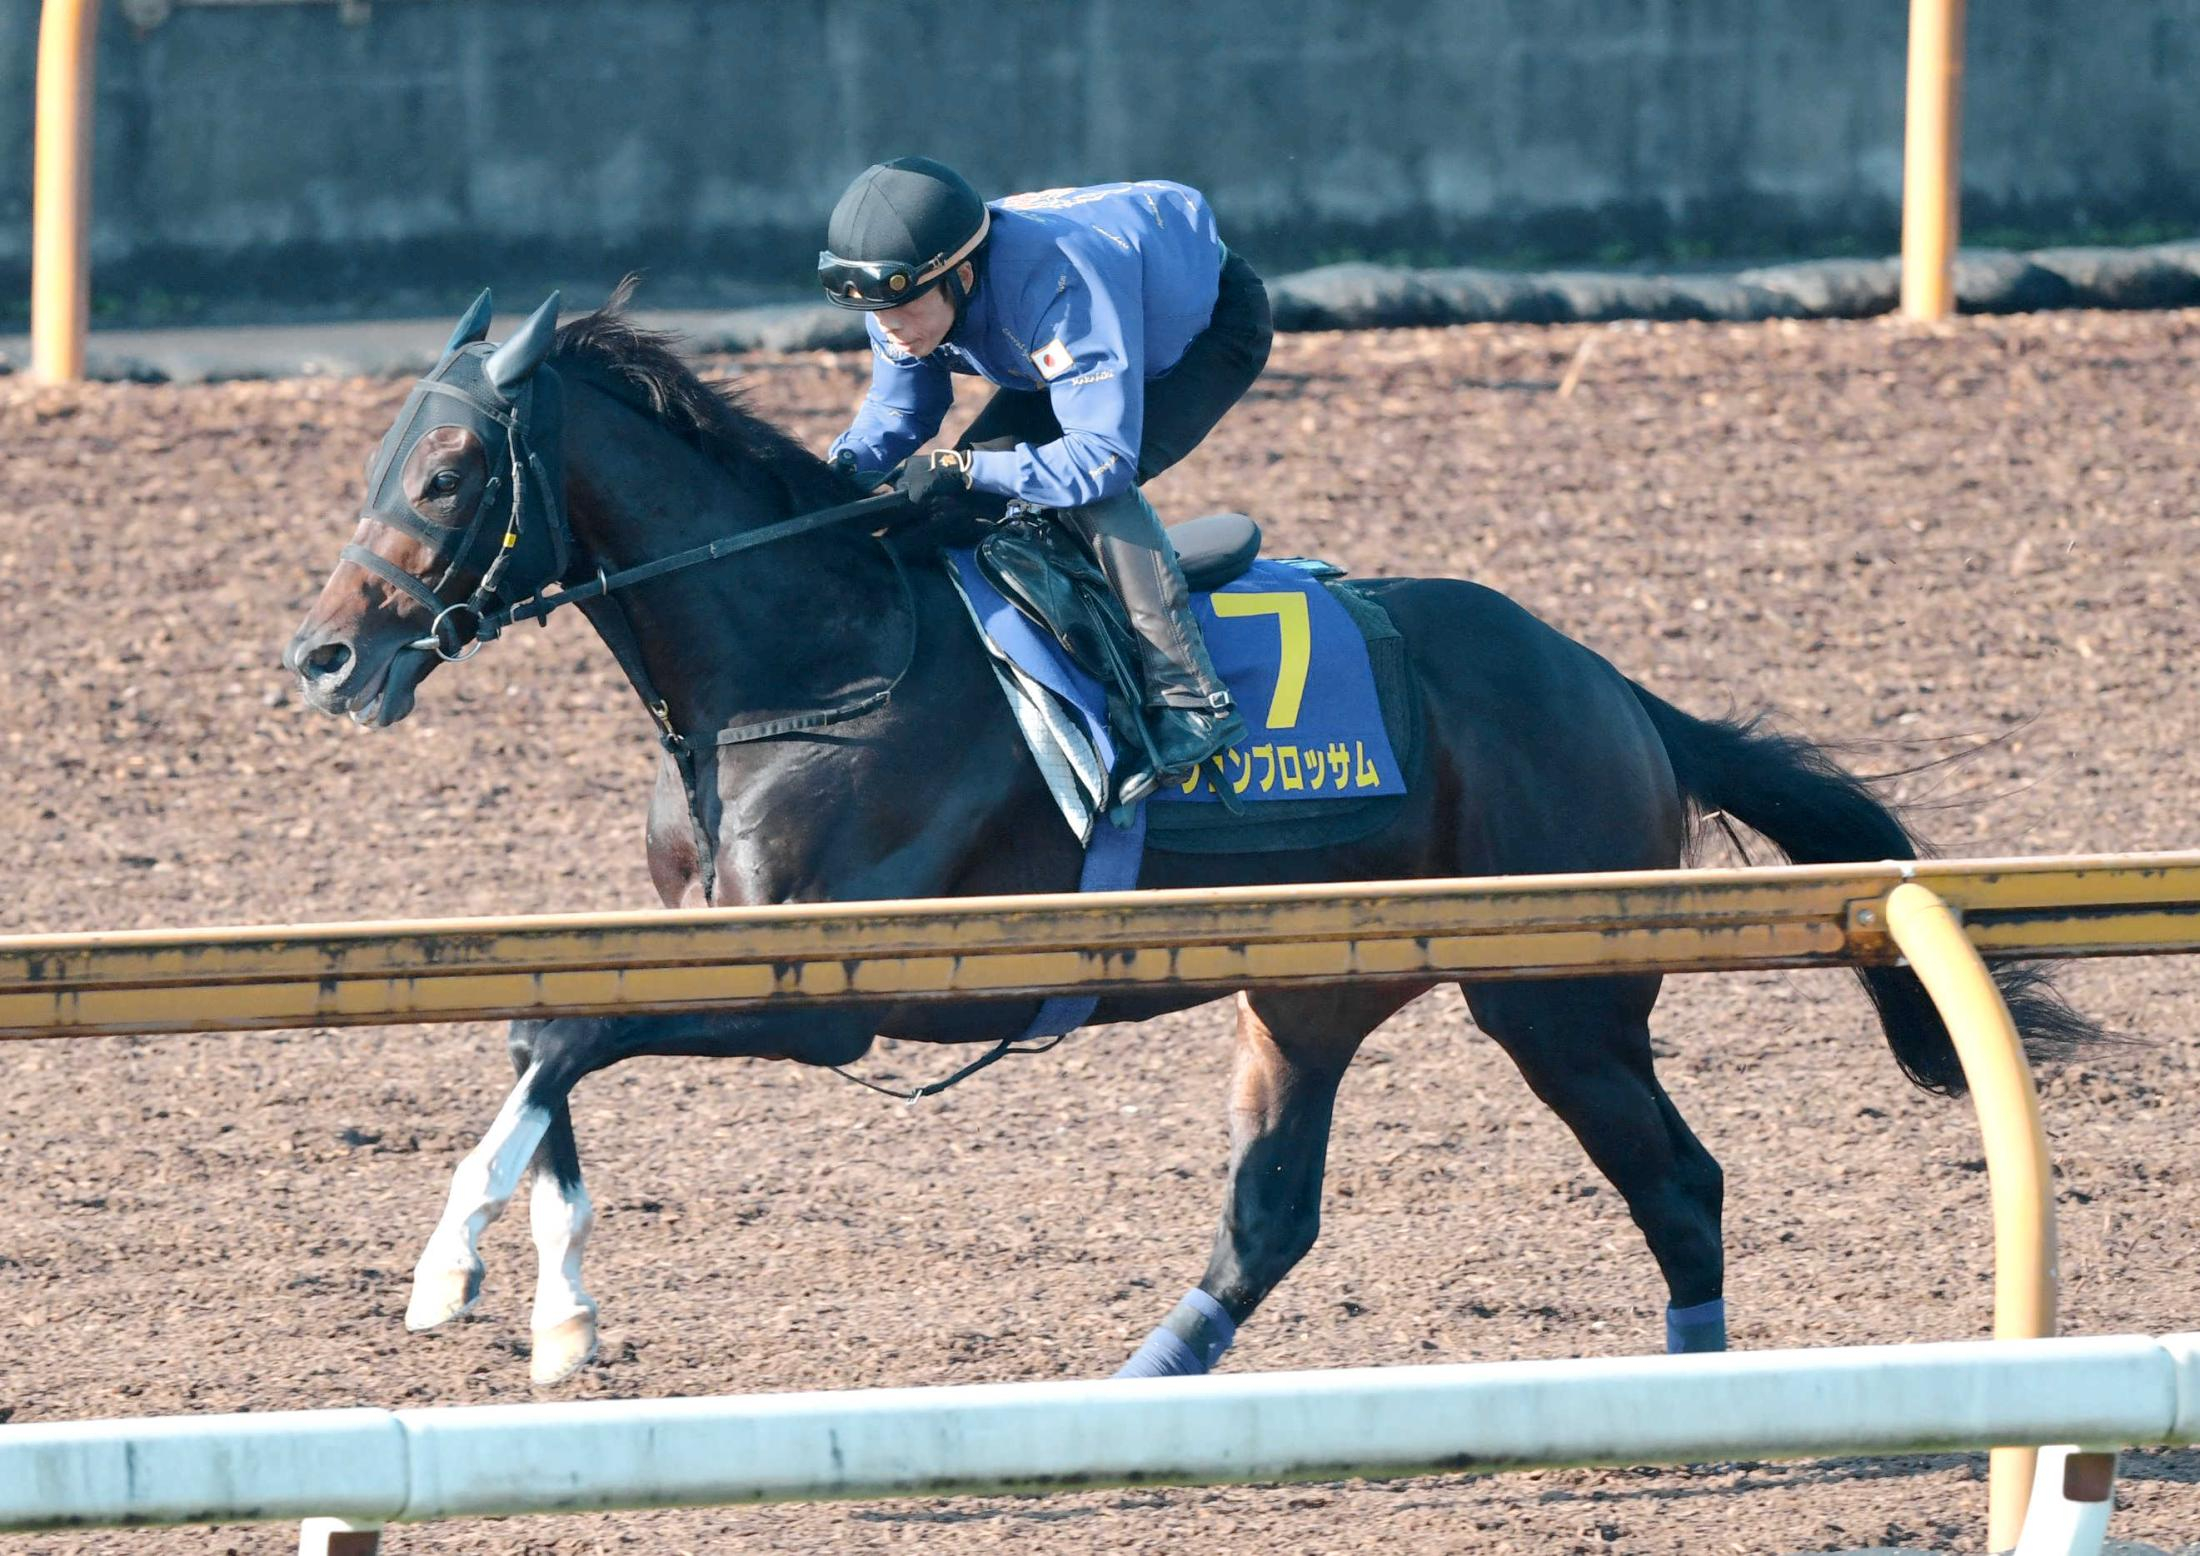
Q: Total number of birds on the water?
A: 0